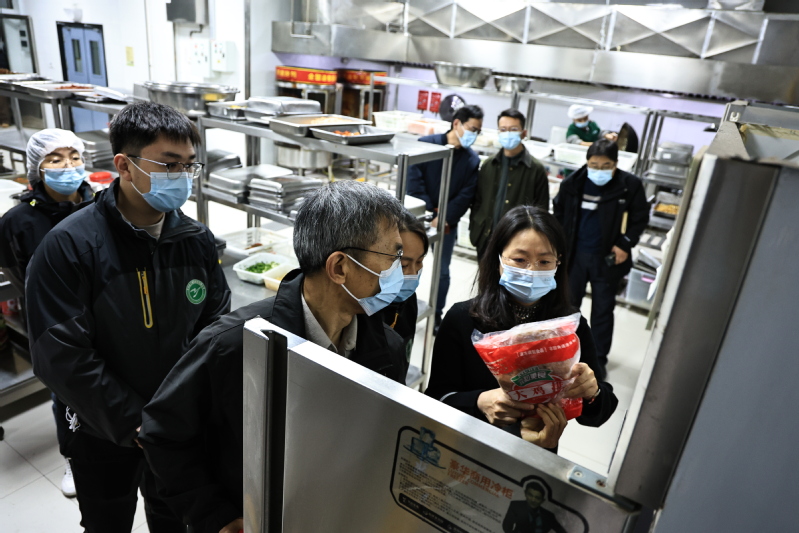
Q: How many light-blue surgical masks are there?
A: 9